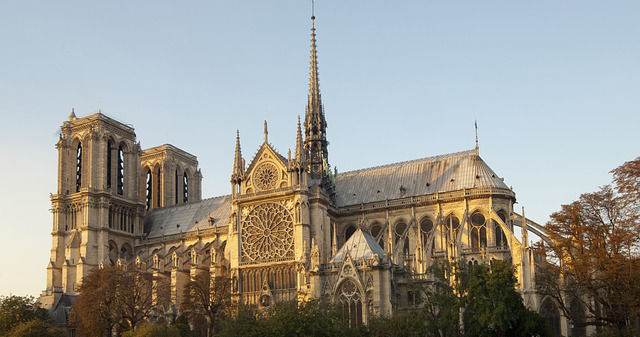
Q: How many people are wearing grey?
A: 0